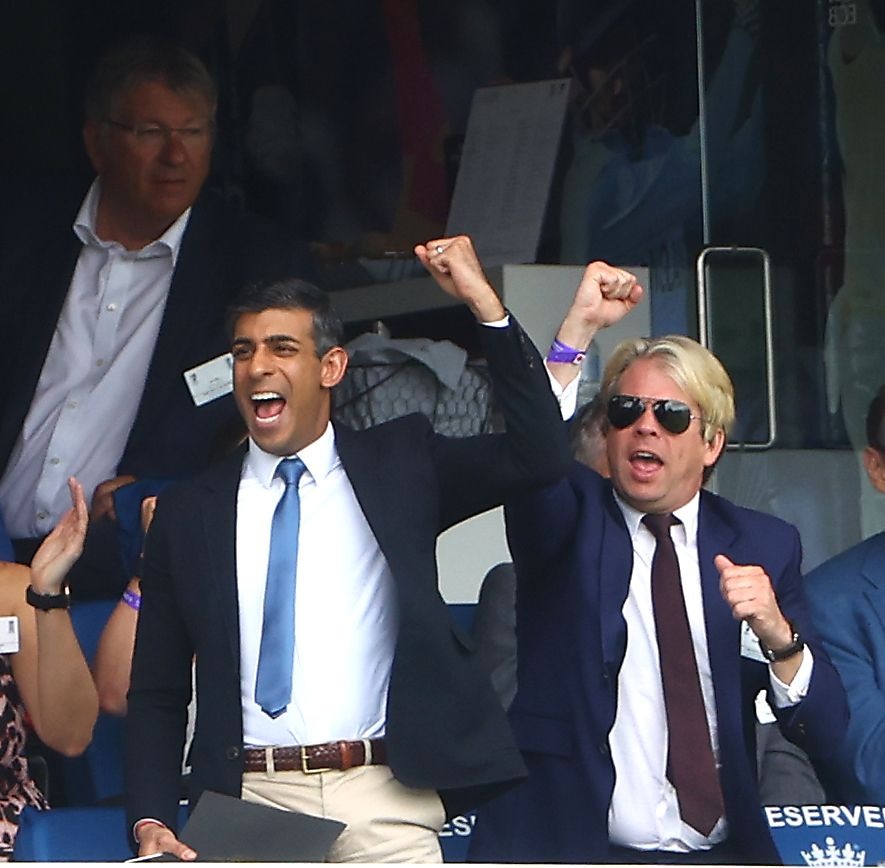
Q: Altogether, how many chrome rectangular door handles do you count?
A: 1